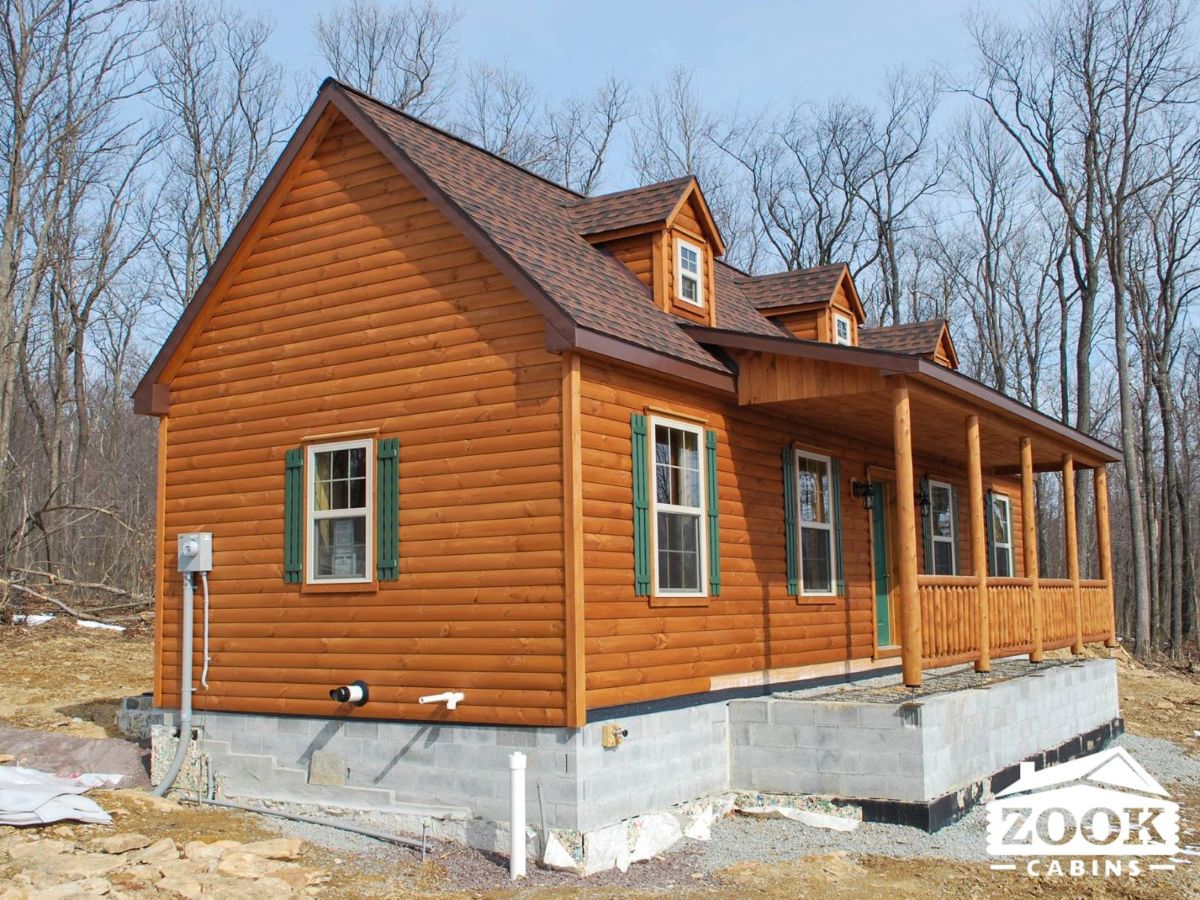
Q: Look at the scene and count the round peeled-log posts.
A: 5